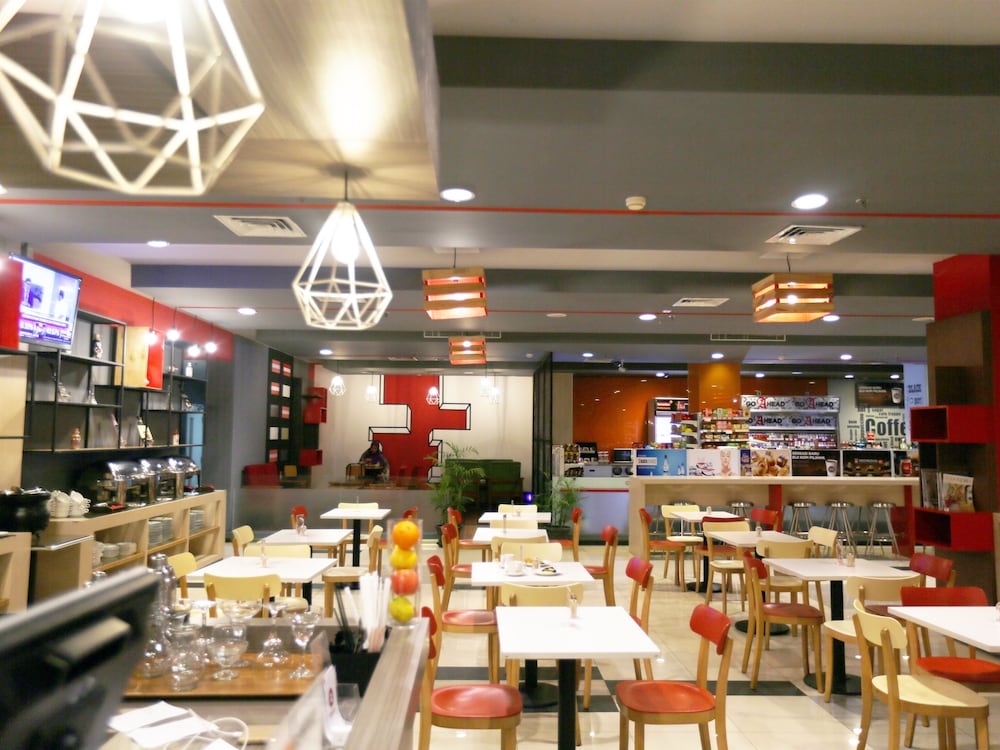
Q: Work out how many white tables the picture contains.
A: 11